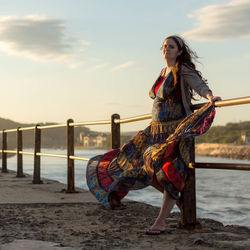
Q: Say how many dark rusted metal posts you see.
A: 6